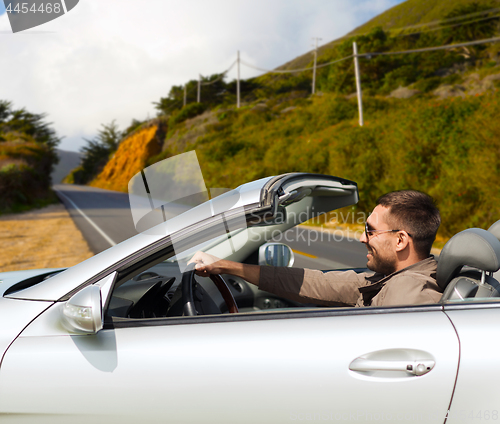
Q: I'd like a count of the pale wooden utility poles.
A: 5